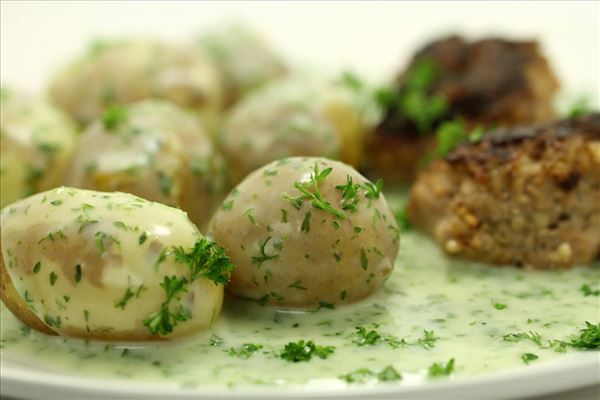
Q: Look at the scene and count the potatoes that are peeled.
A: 0